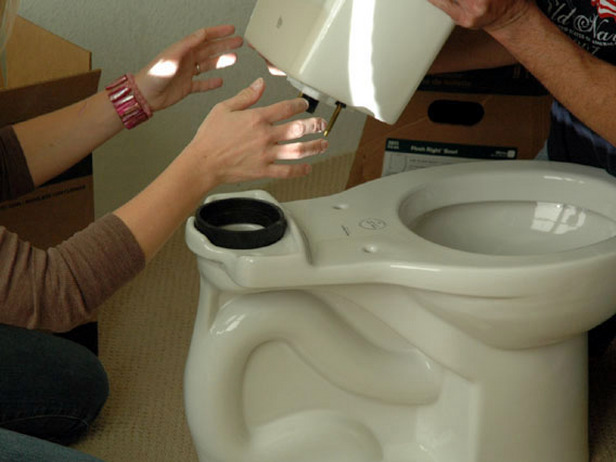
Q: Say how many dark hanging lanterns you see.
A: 0